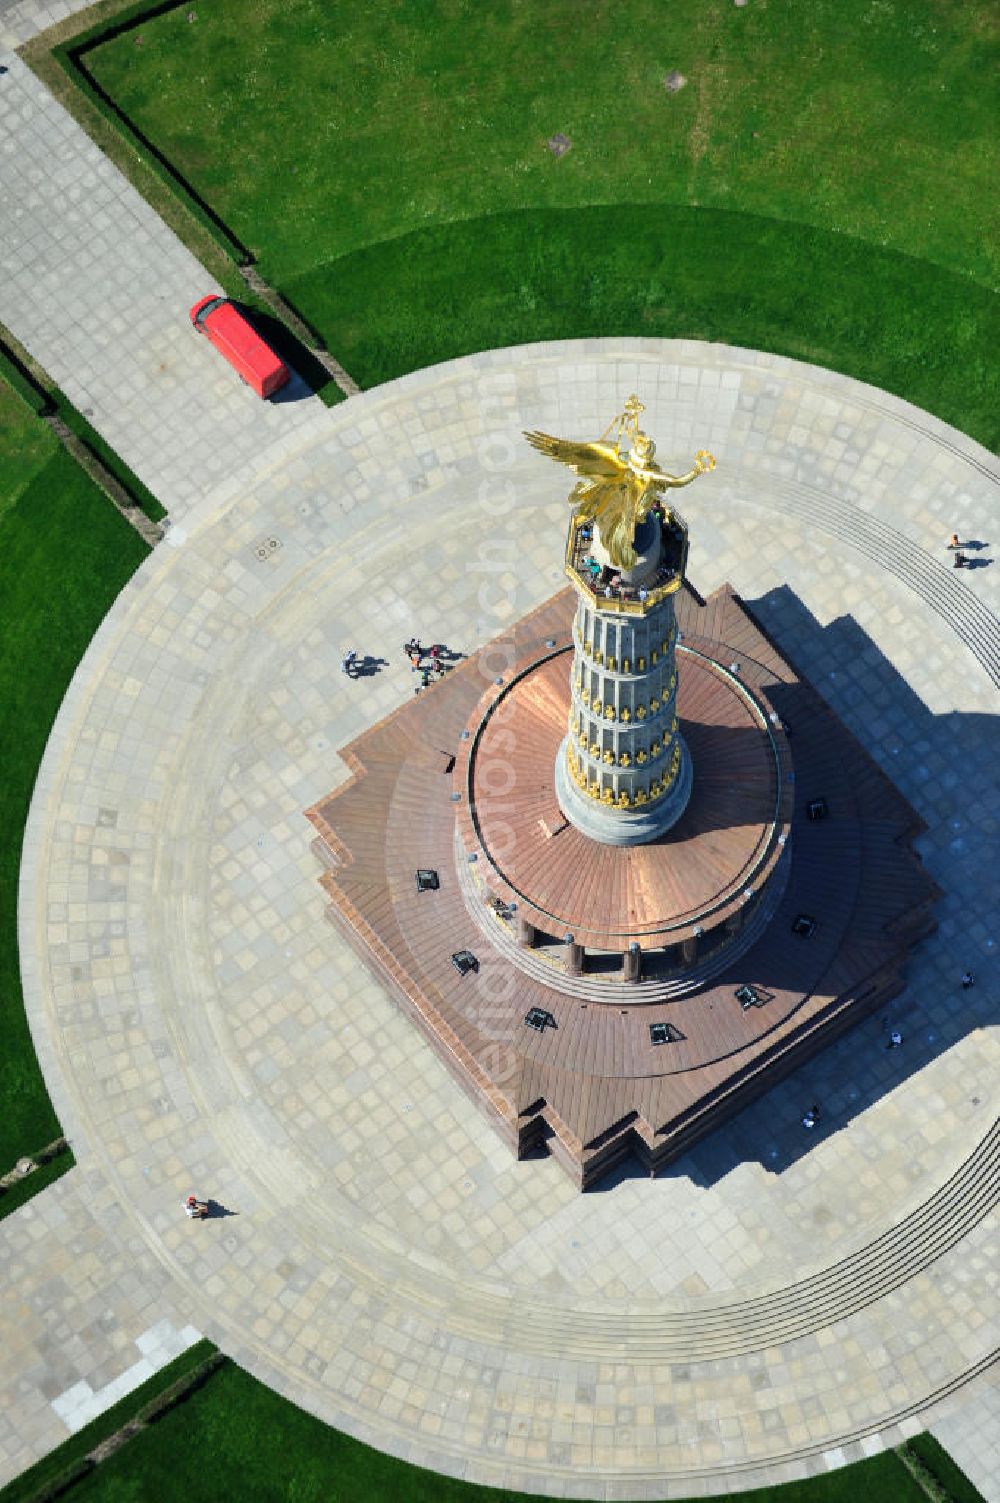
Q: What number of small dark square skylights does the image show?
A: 7